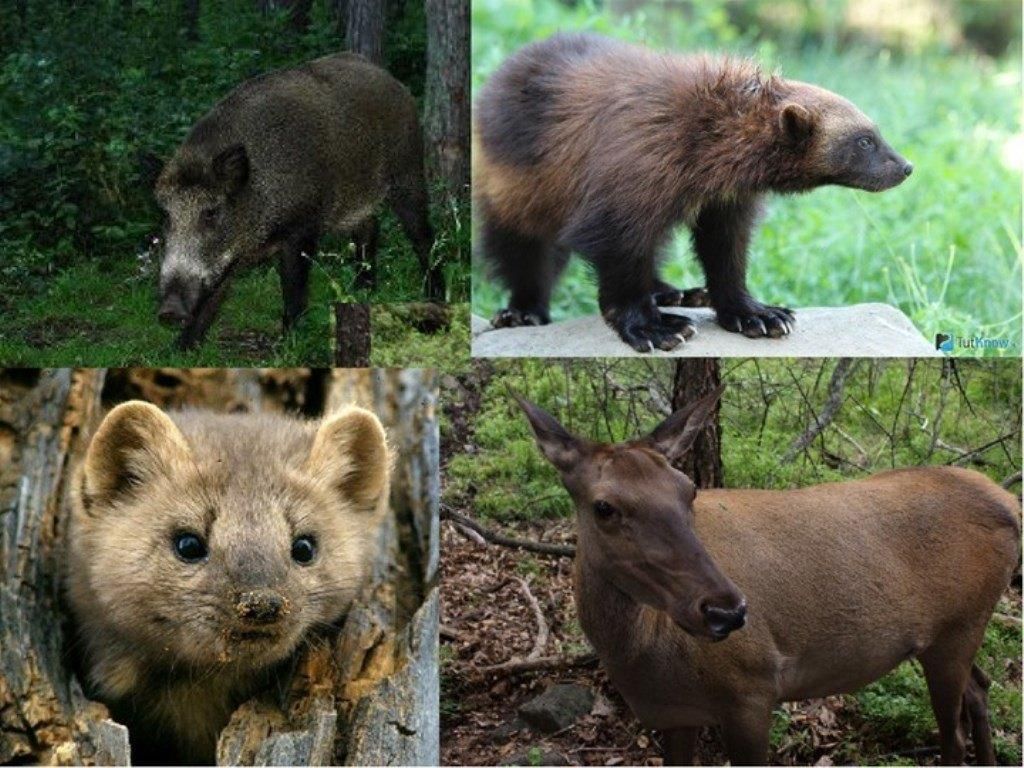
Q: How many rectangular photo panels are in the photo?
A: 4